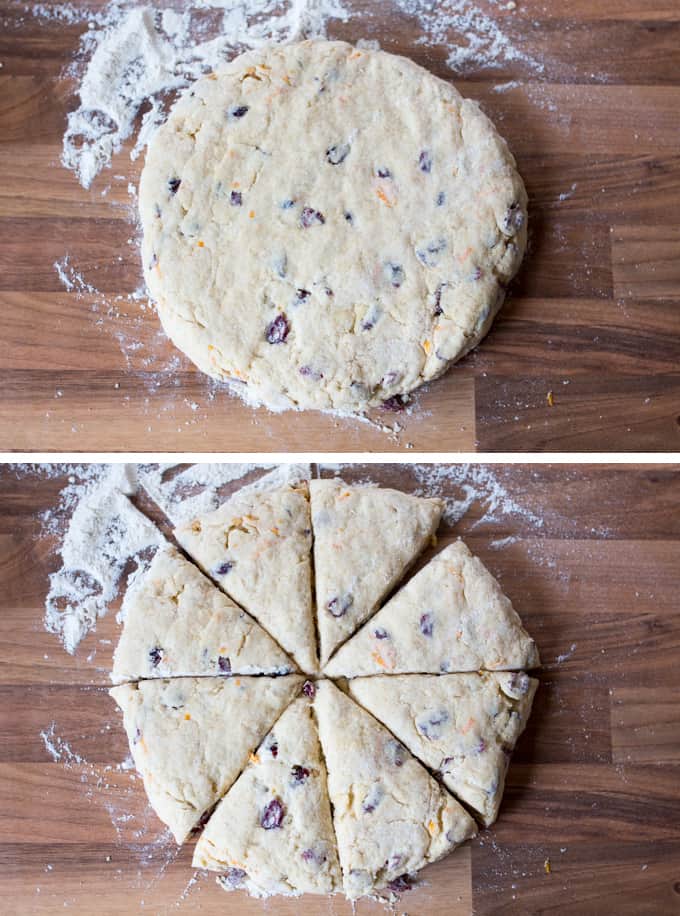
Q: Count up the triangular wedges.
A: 8